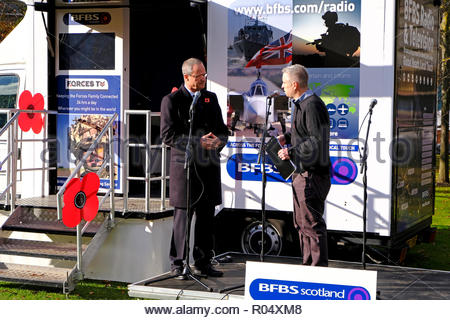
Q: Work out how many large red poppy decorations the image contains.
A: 2